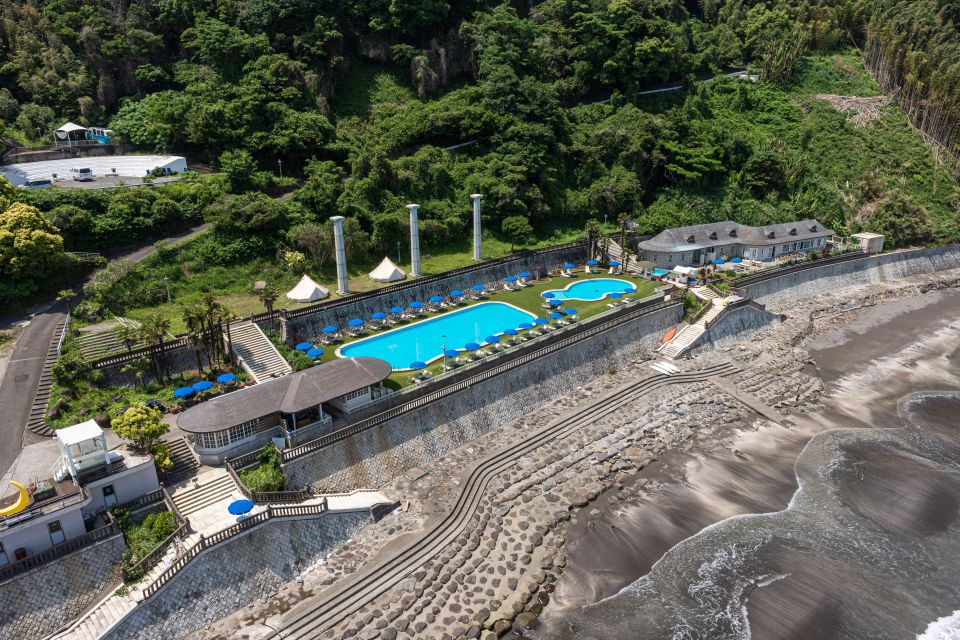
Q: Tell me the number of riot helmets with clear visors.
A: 0